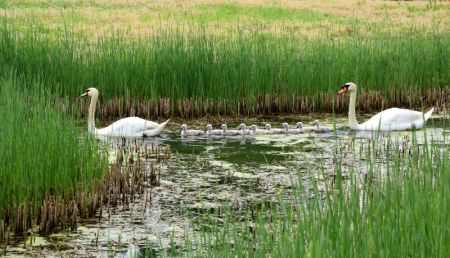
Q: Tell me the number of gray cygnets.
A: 9